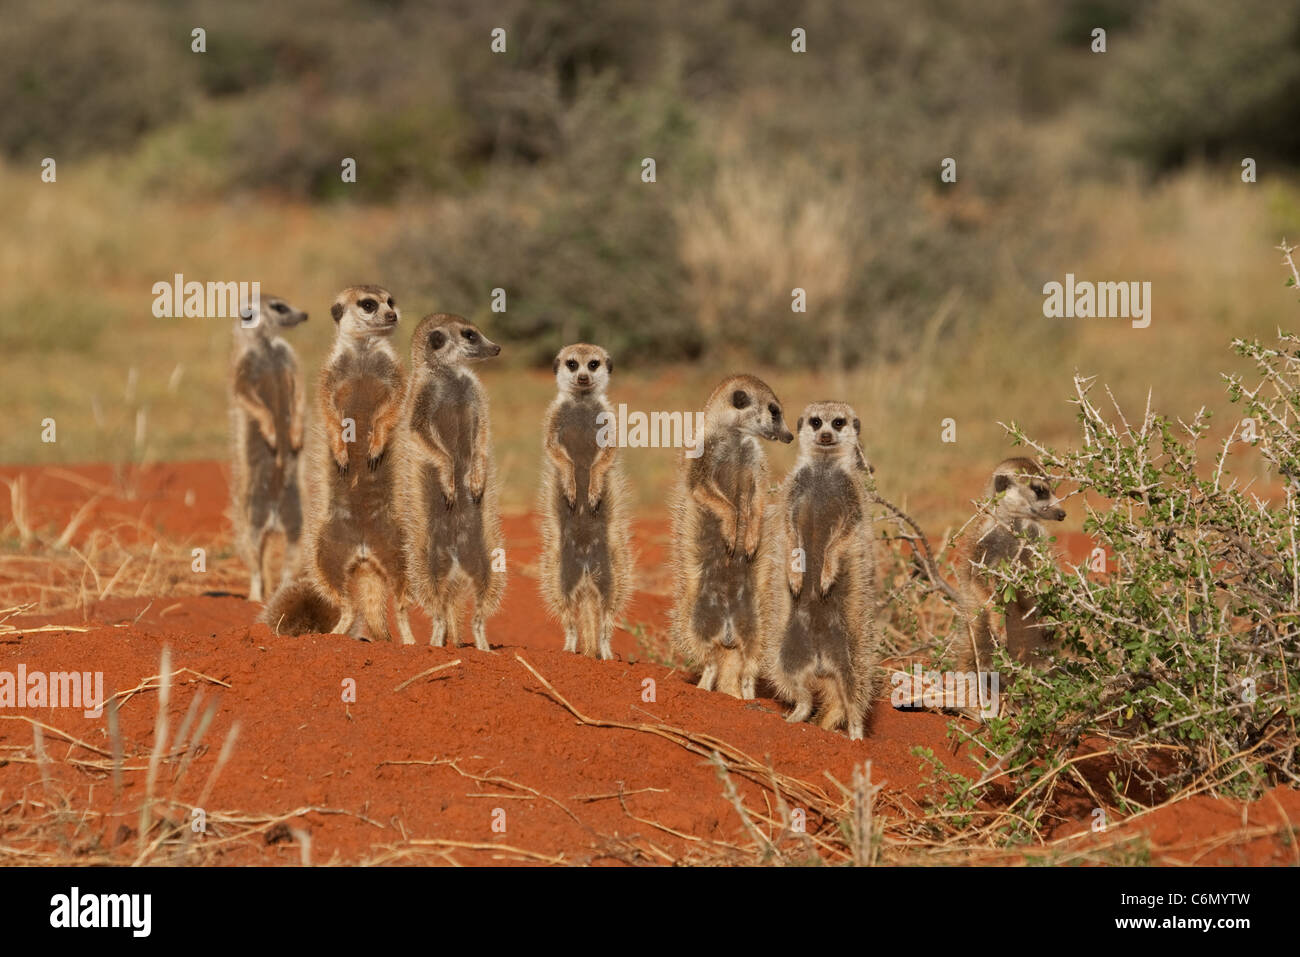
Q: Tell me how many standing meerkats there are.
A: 7